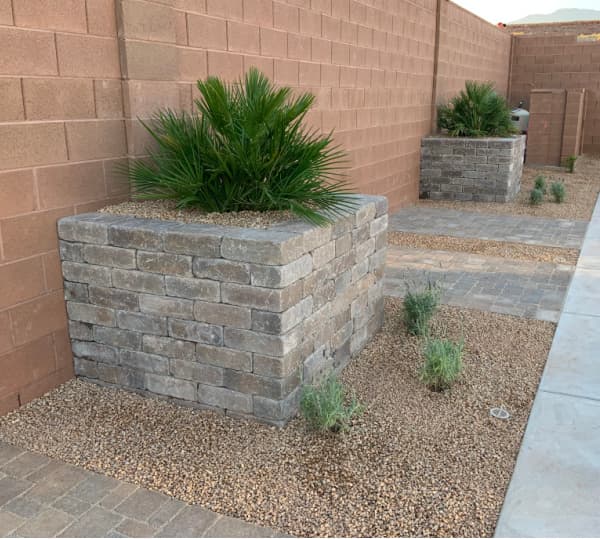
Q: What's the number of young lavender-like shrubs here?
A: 6